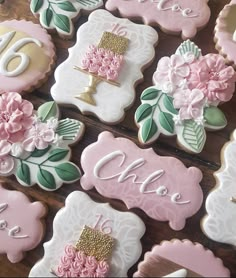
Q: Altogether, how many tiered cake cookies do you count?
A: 2